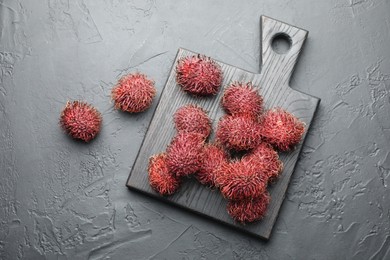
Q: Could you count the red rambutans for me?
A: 13